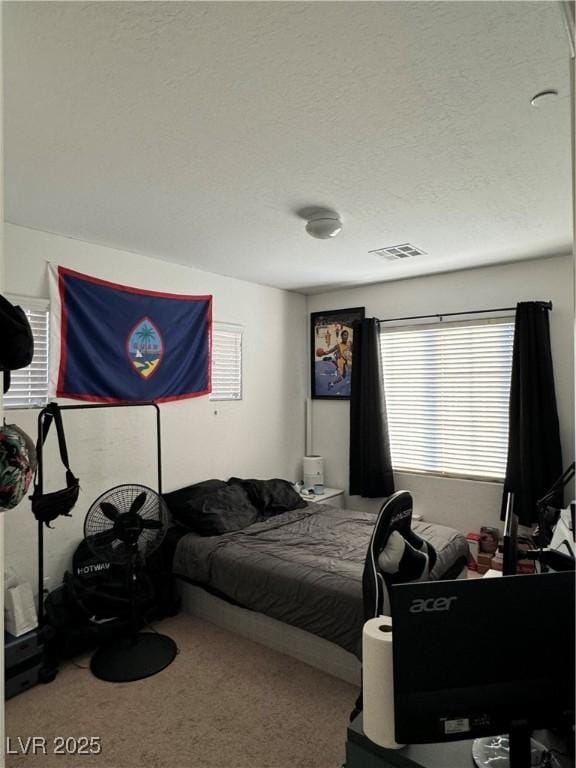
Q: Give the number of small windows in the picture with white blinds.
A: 2